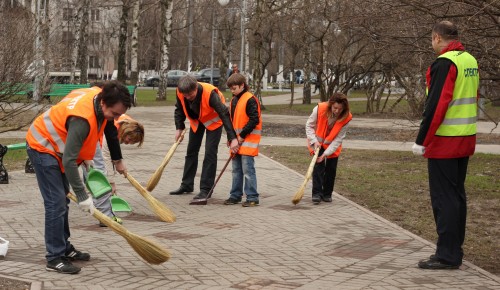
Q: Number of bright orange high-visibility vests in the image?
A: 5